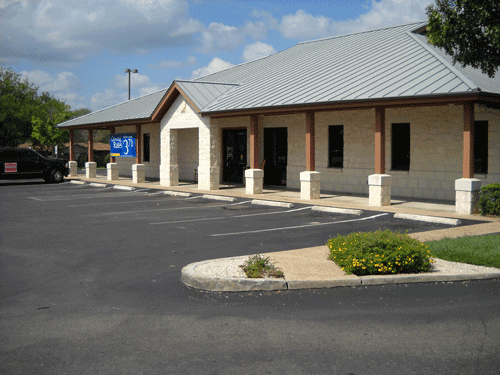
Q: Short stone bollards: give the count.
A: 8